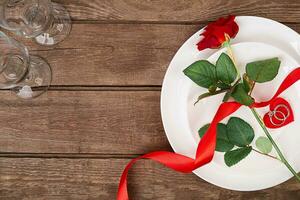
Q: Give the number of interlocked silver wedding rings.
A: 2